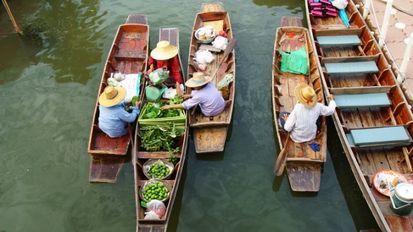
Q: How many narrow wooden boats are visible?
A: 5